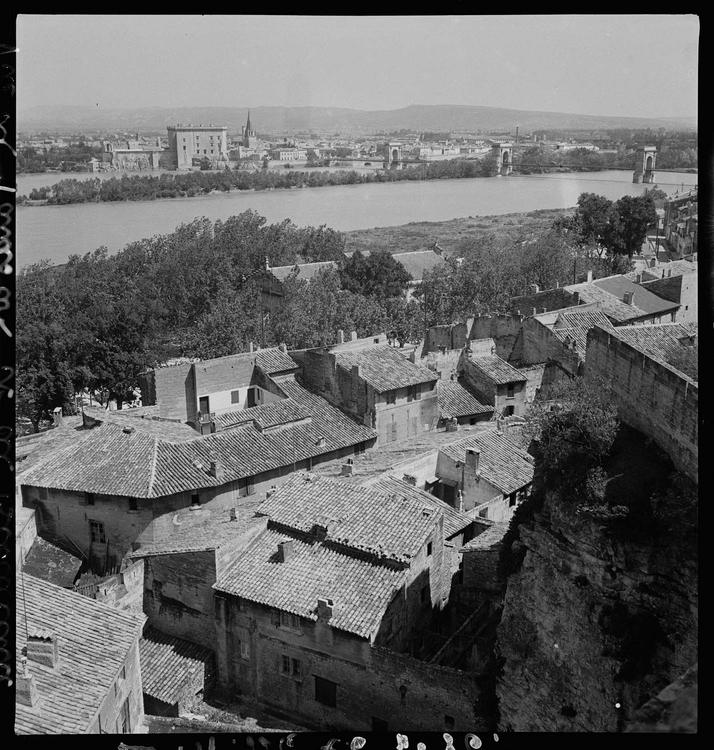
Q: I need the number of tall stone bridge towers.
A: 3